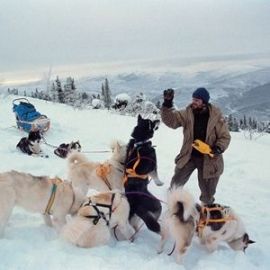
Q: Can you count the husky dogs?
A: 7